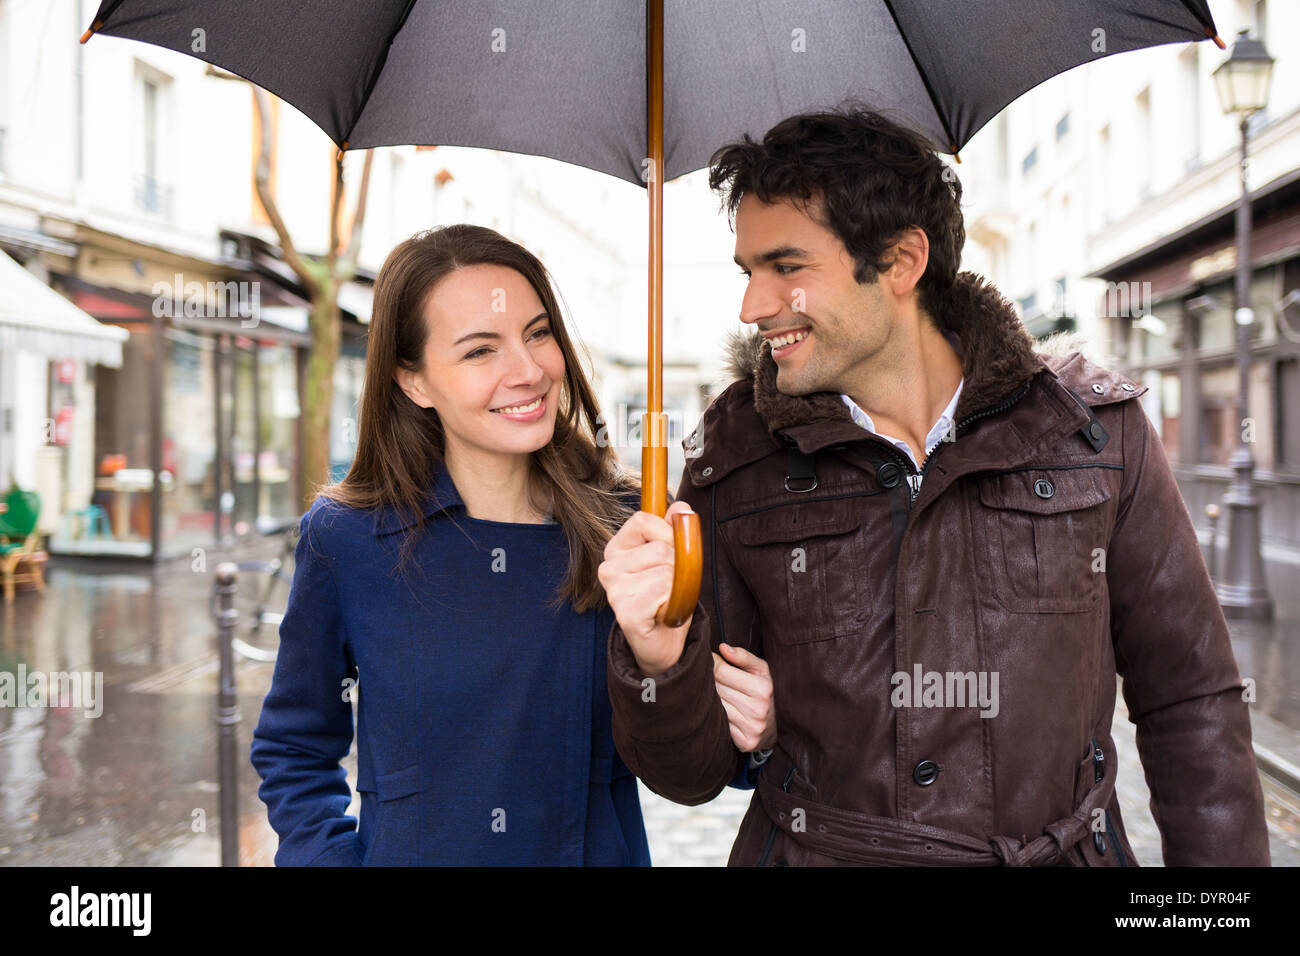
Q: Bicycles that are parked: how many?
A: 1